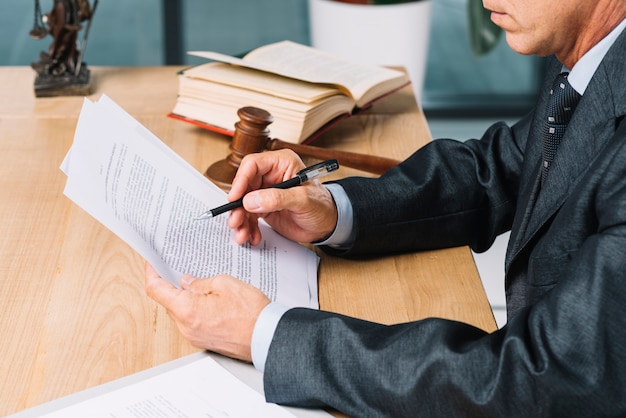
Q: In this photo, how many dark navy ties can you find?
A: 1